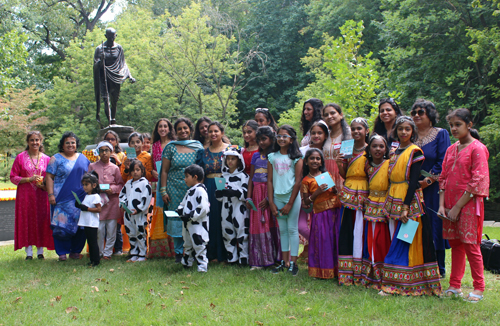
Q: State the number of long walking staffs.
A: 1